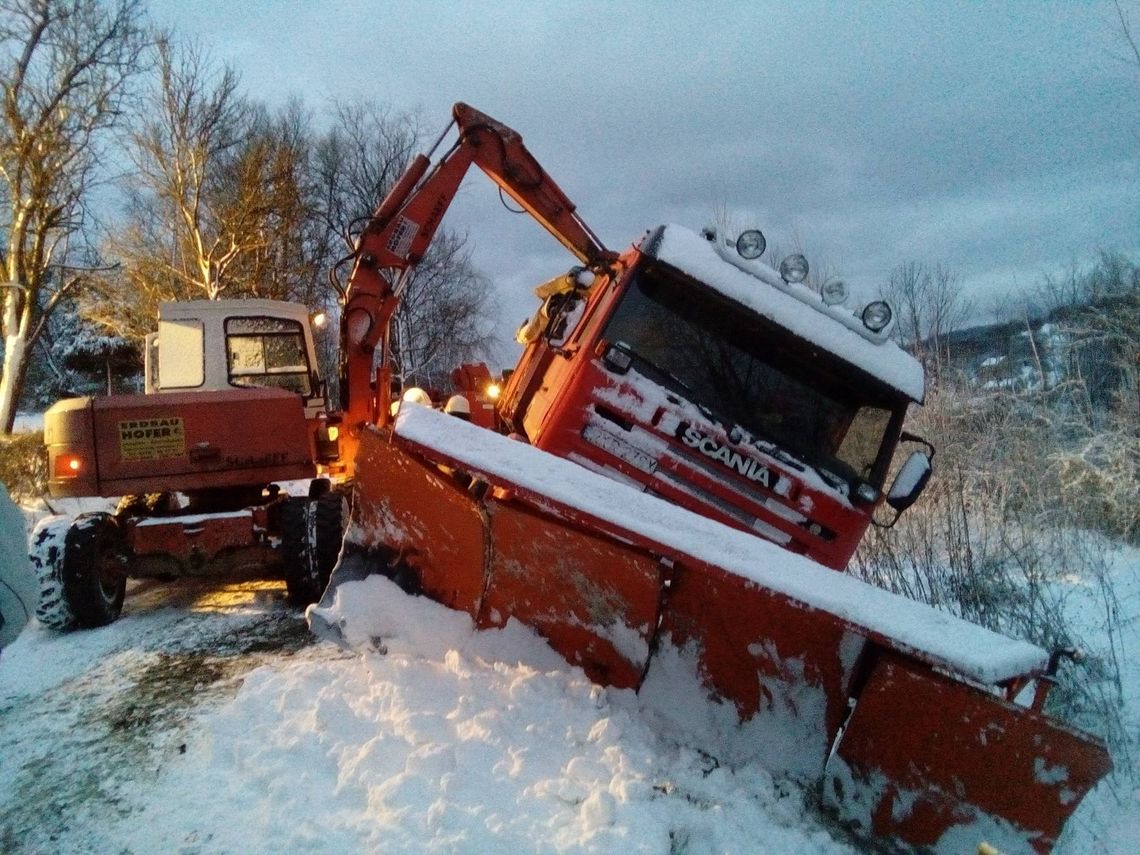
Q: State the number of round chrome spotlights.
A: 4